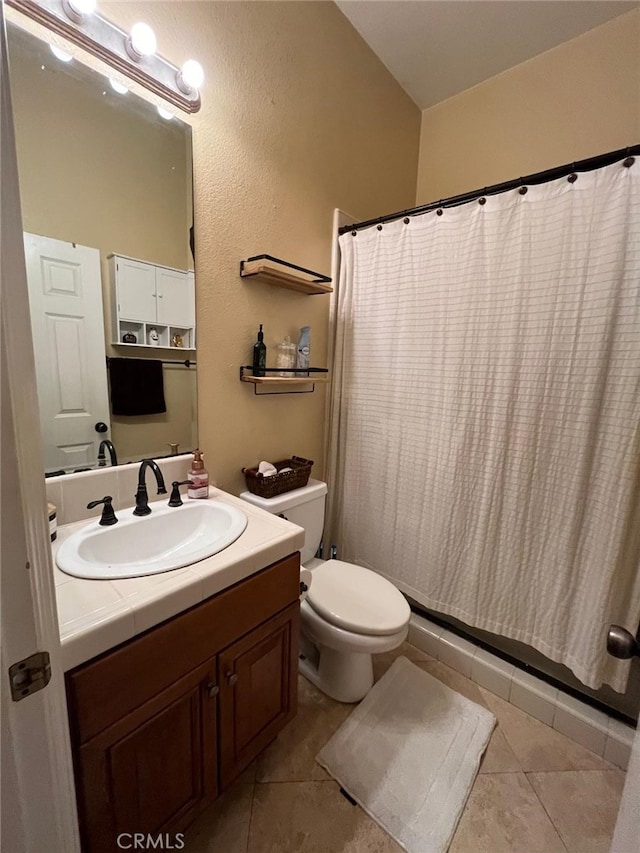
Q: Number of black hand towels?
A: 1